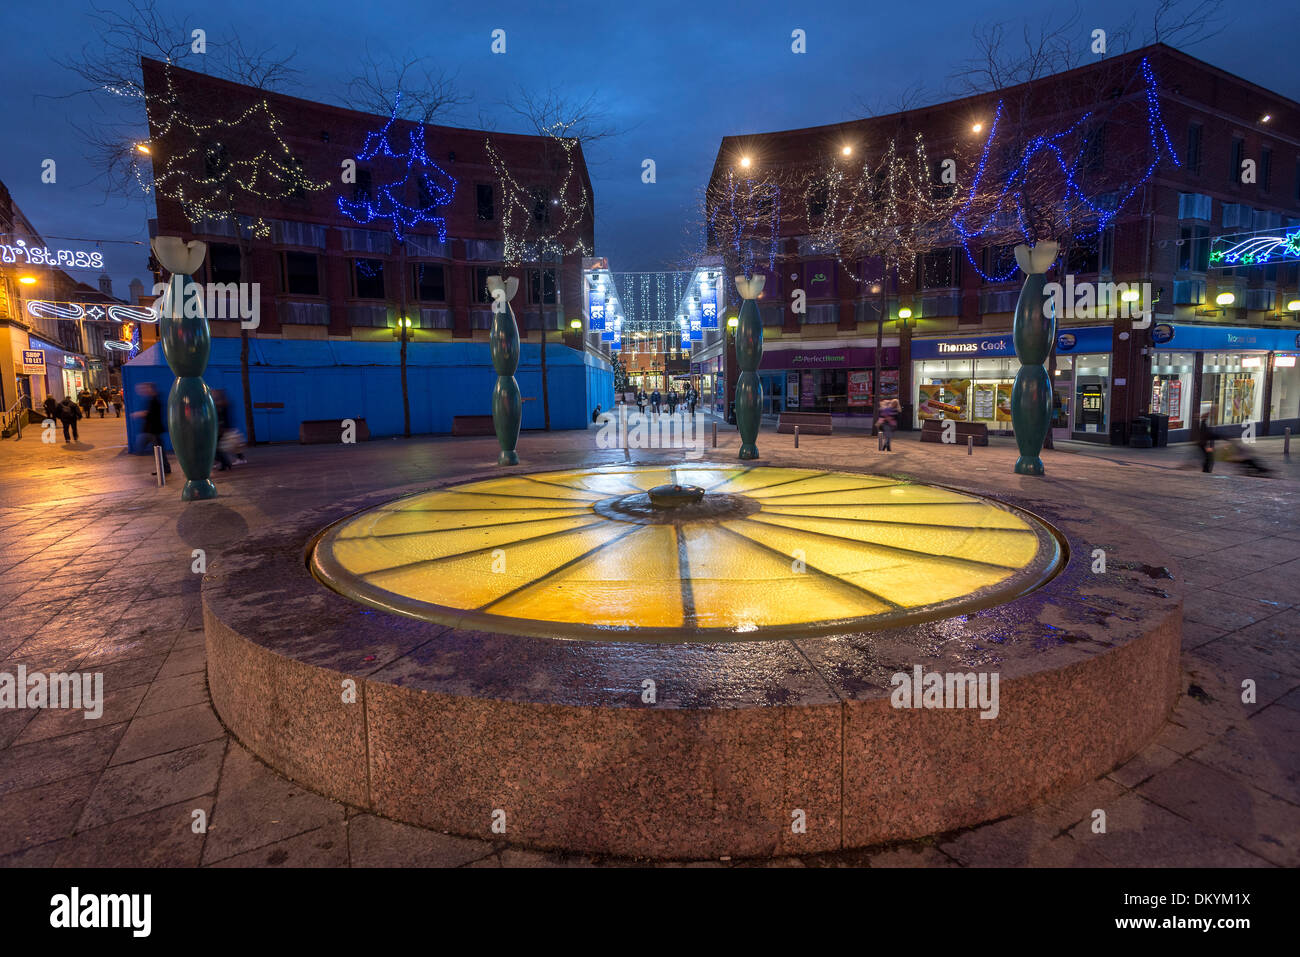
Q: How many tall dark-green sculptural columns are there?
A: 4